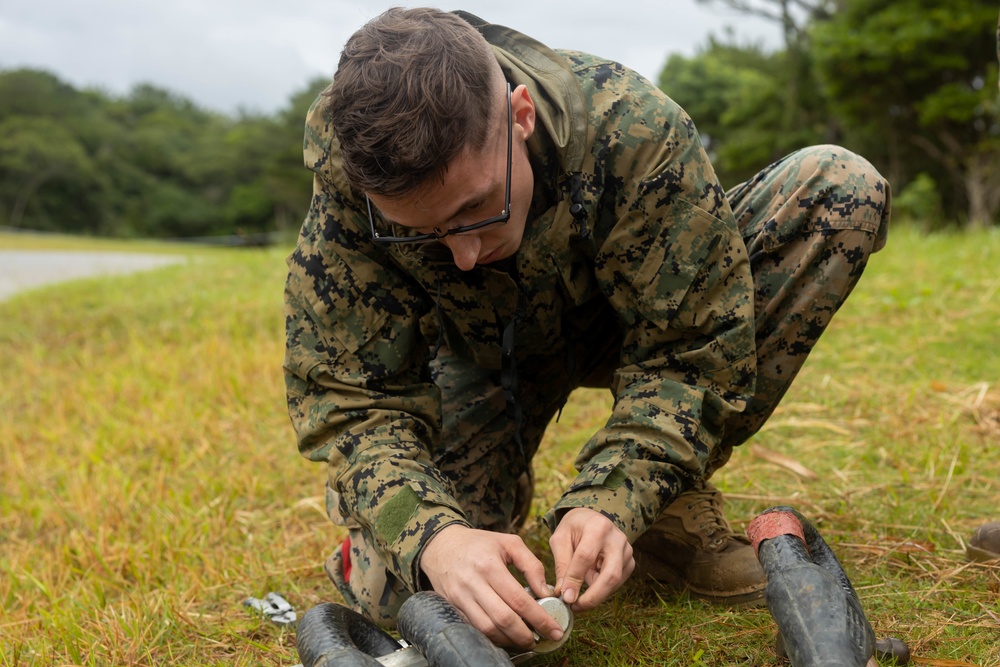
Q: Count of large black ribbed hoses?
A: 3